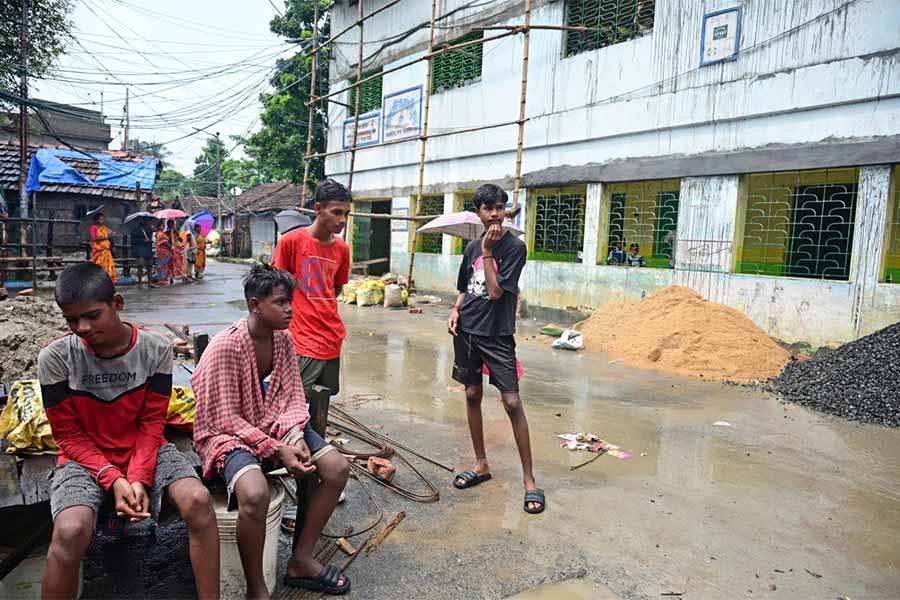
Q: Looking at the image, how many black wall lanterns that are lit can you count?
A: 0